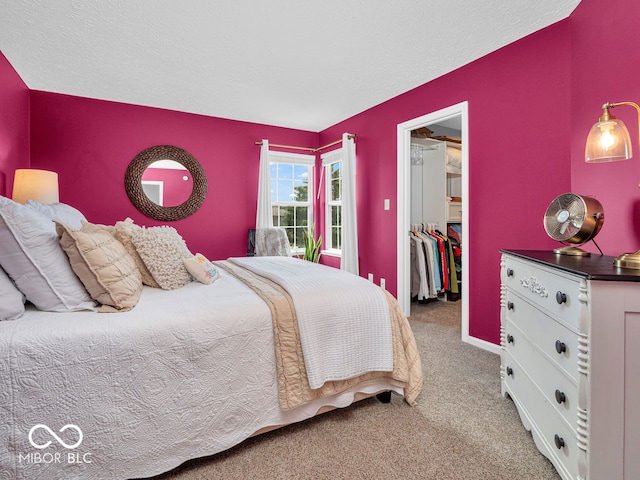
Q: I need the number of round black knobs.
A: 8